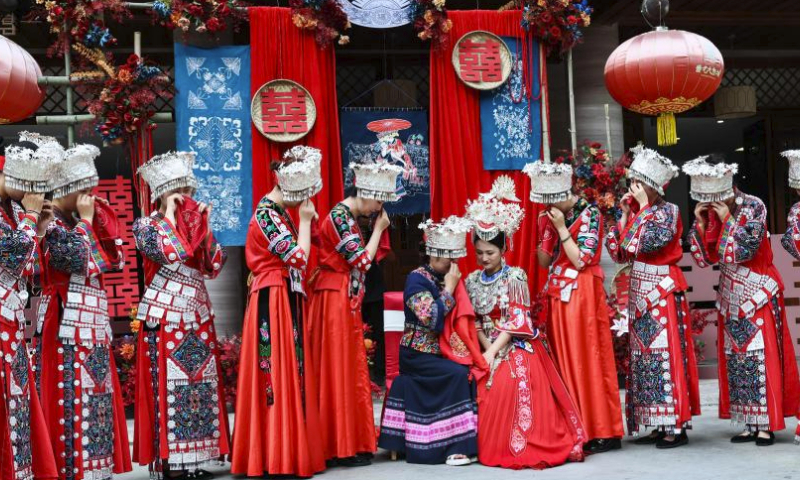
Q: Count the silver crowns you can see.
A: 11